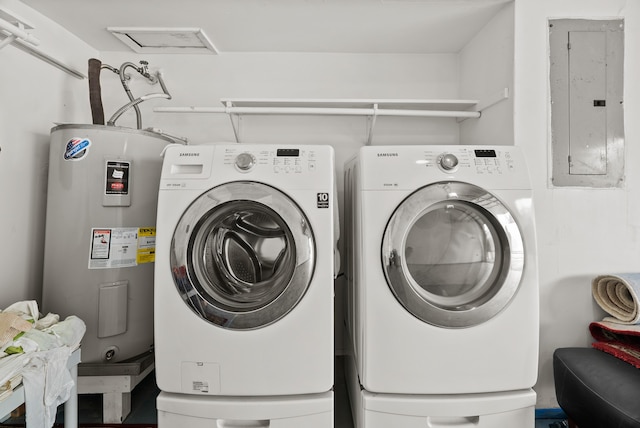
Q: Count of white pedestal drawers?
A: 2